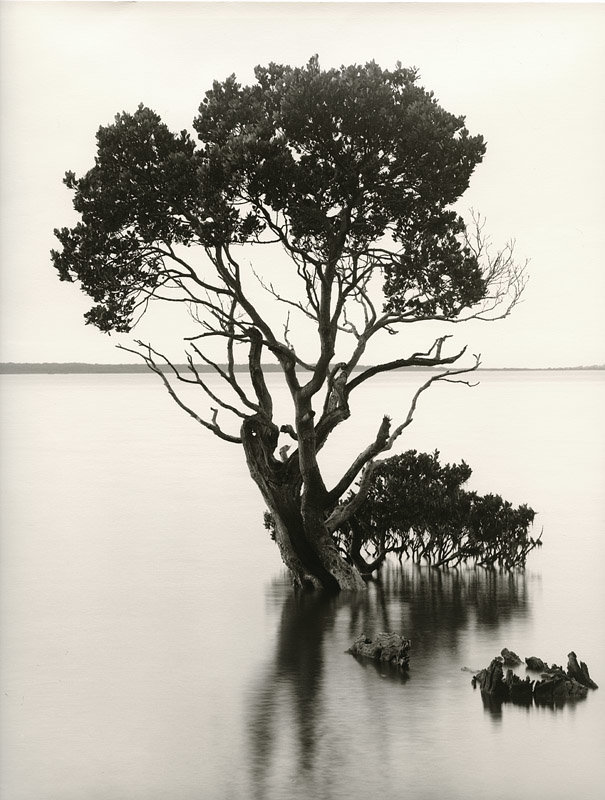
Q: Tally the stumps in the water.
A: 2